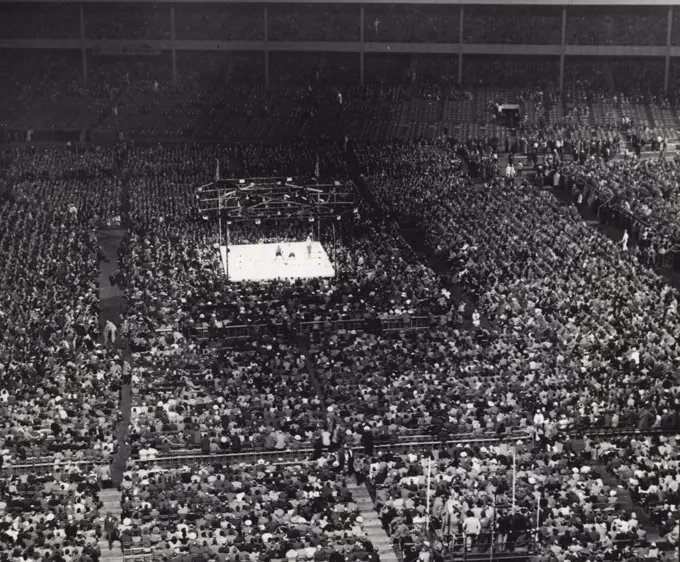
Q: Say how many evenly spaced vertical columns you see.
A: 7